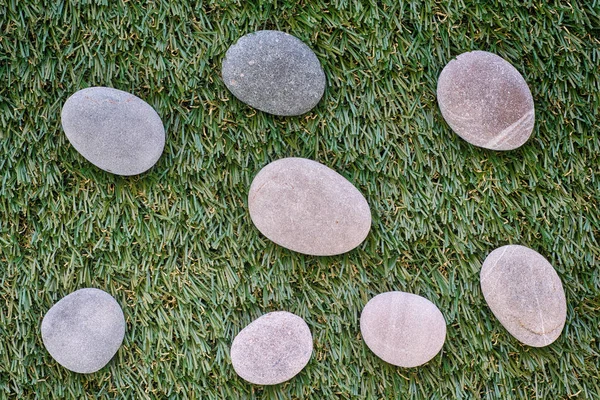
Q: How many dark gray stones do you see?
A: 1